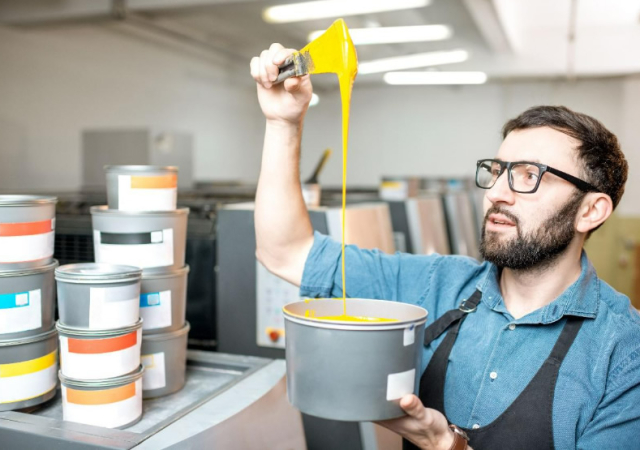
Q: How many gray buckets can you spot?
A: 11